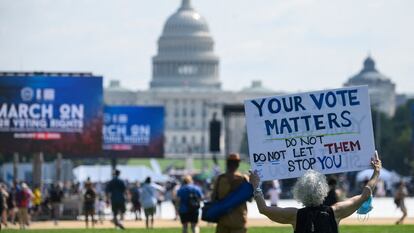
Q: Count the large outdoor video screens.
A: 2